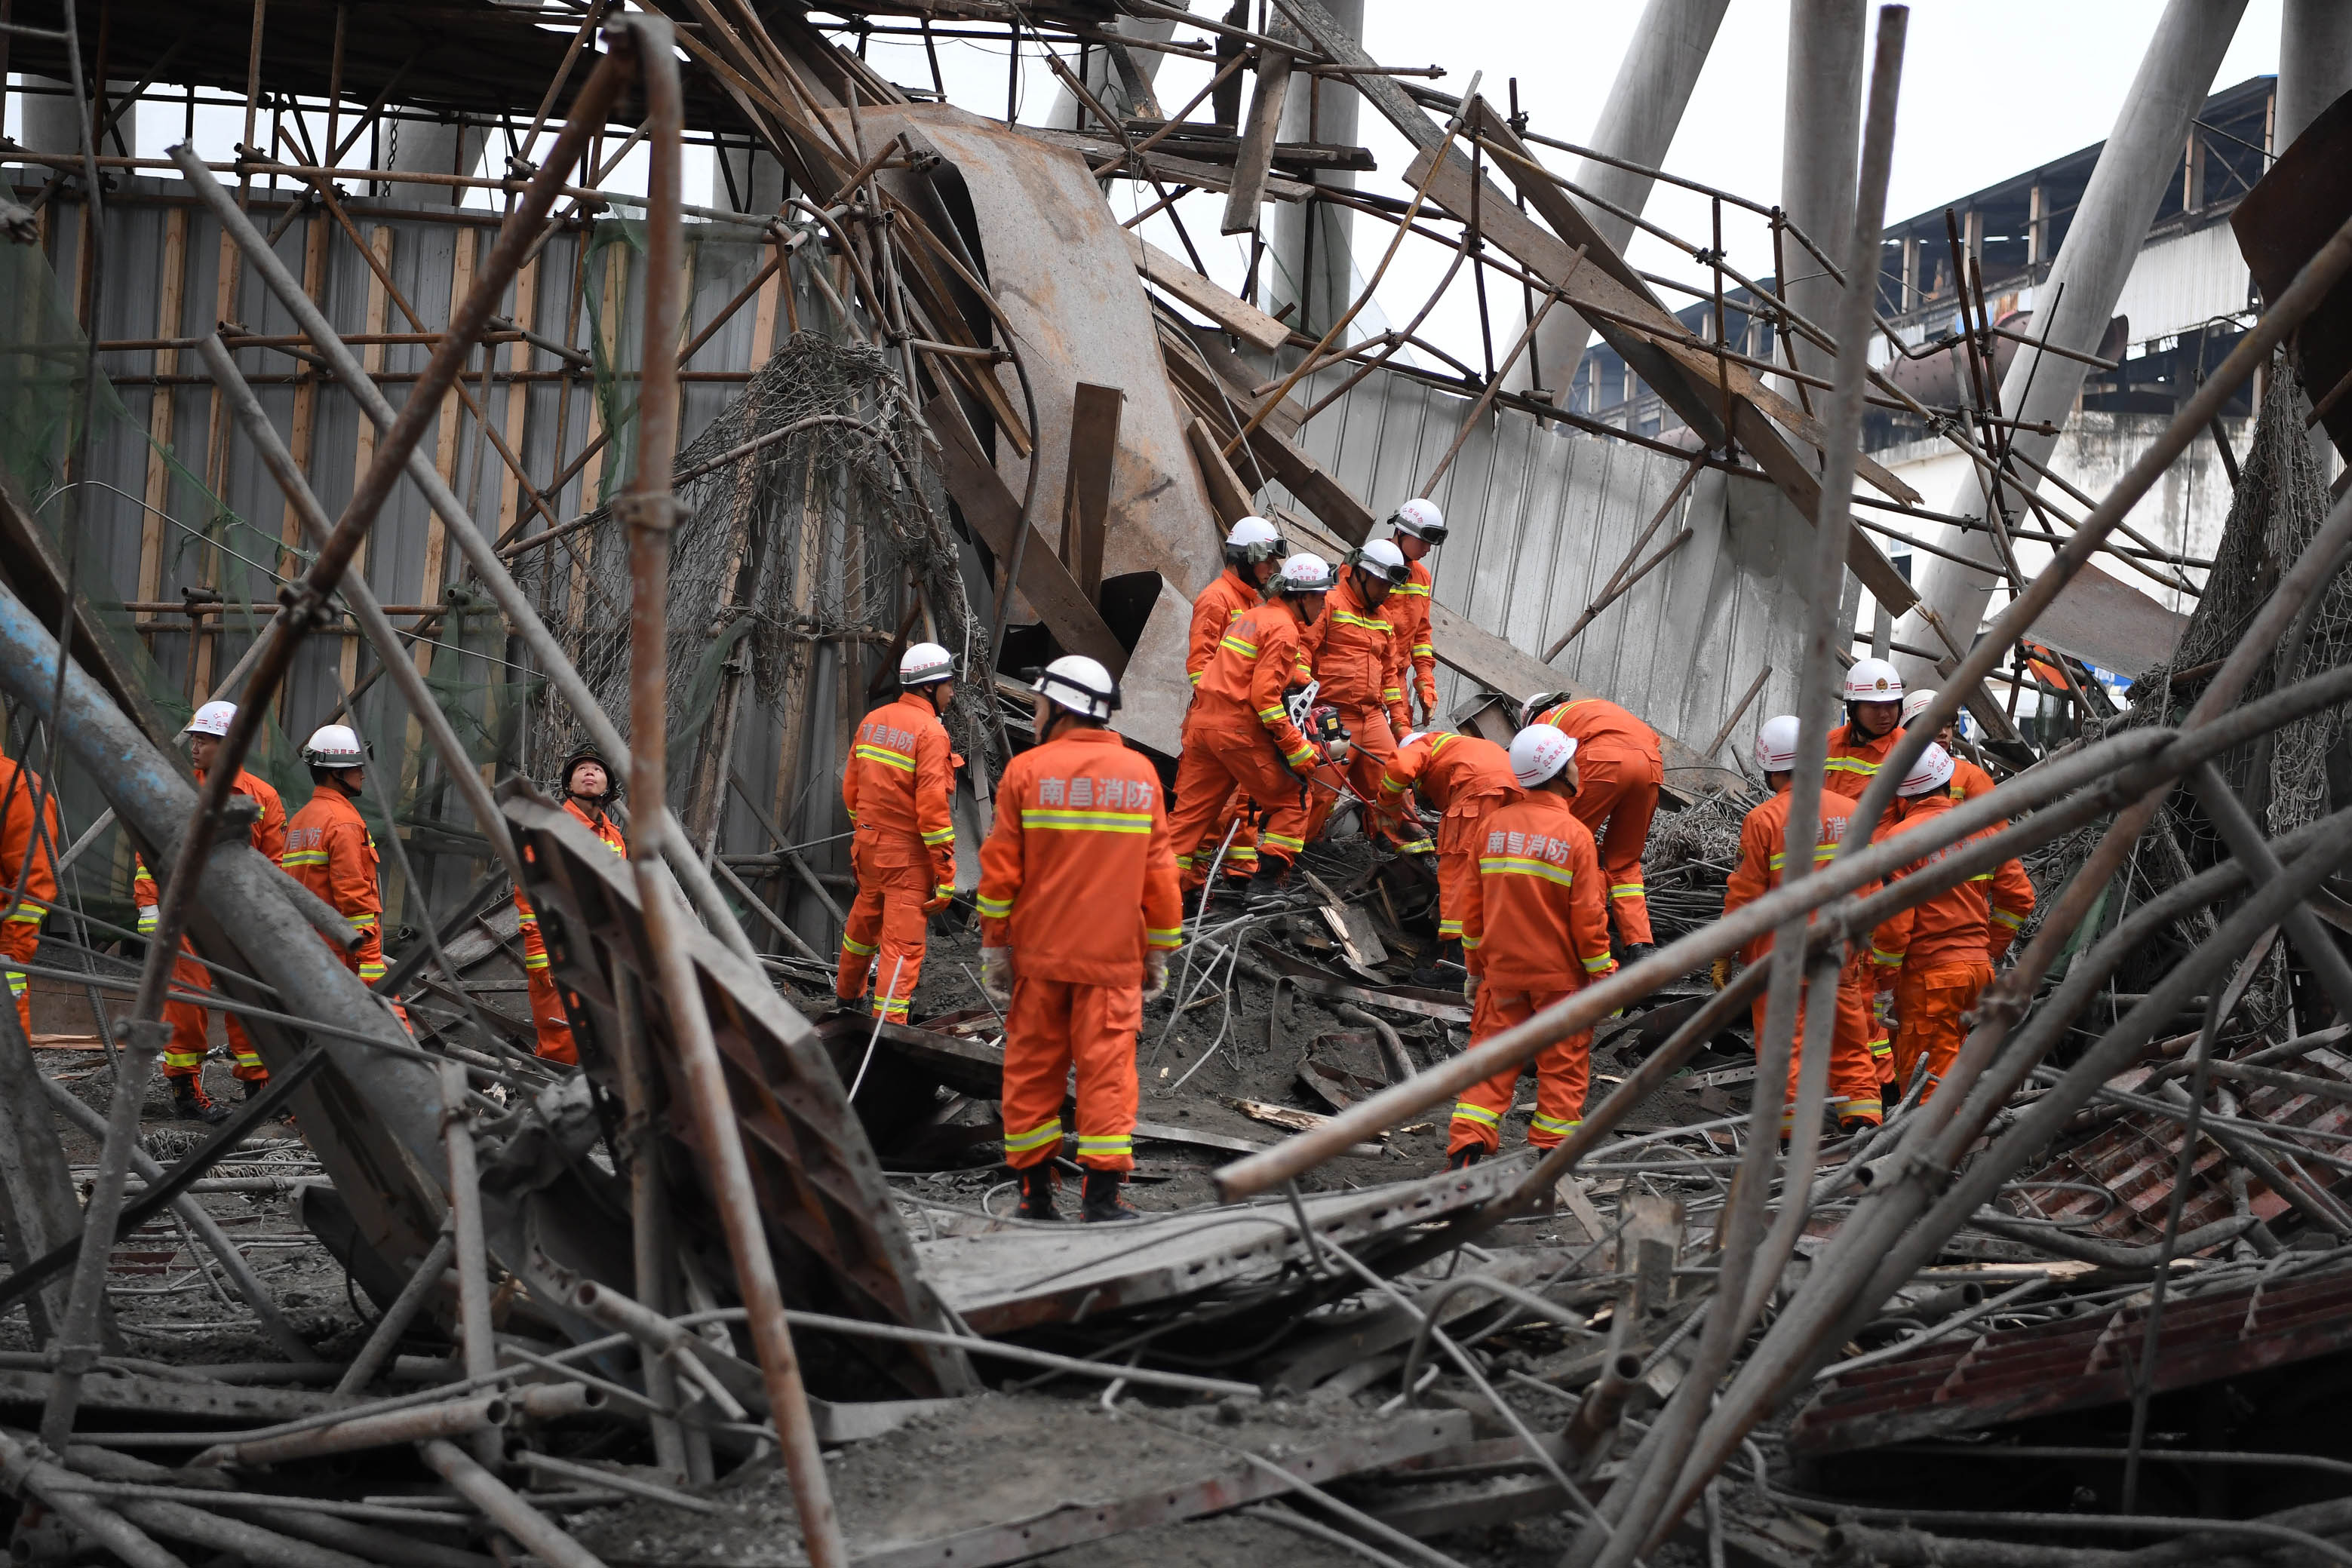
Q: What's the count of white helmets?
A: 15